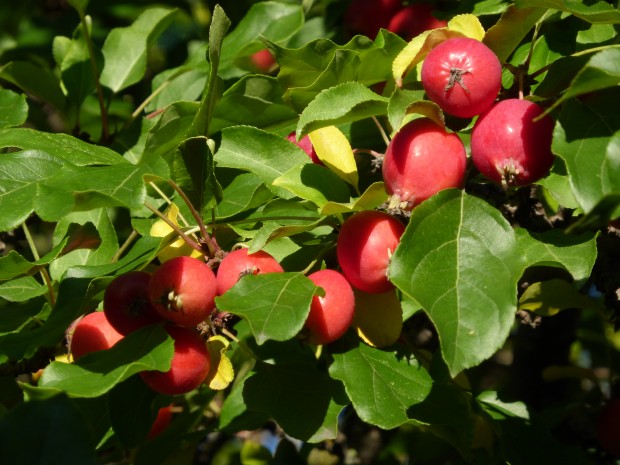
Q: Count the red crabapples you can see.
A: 15